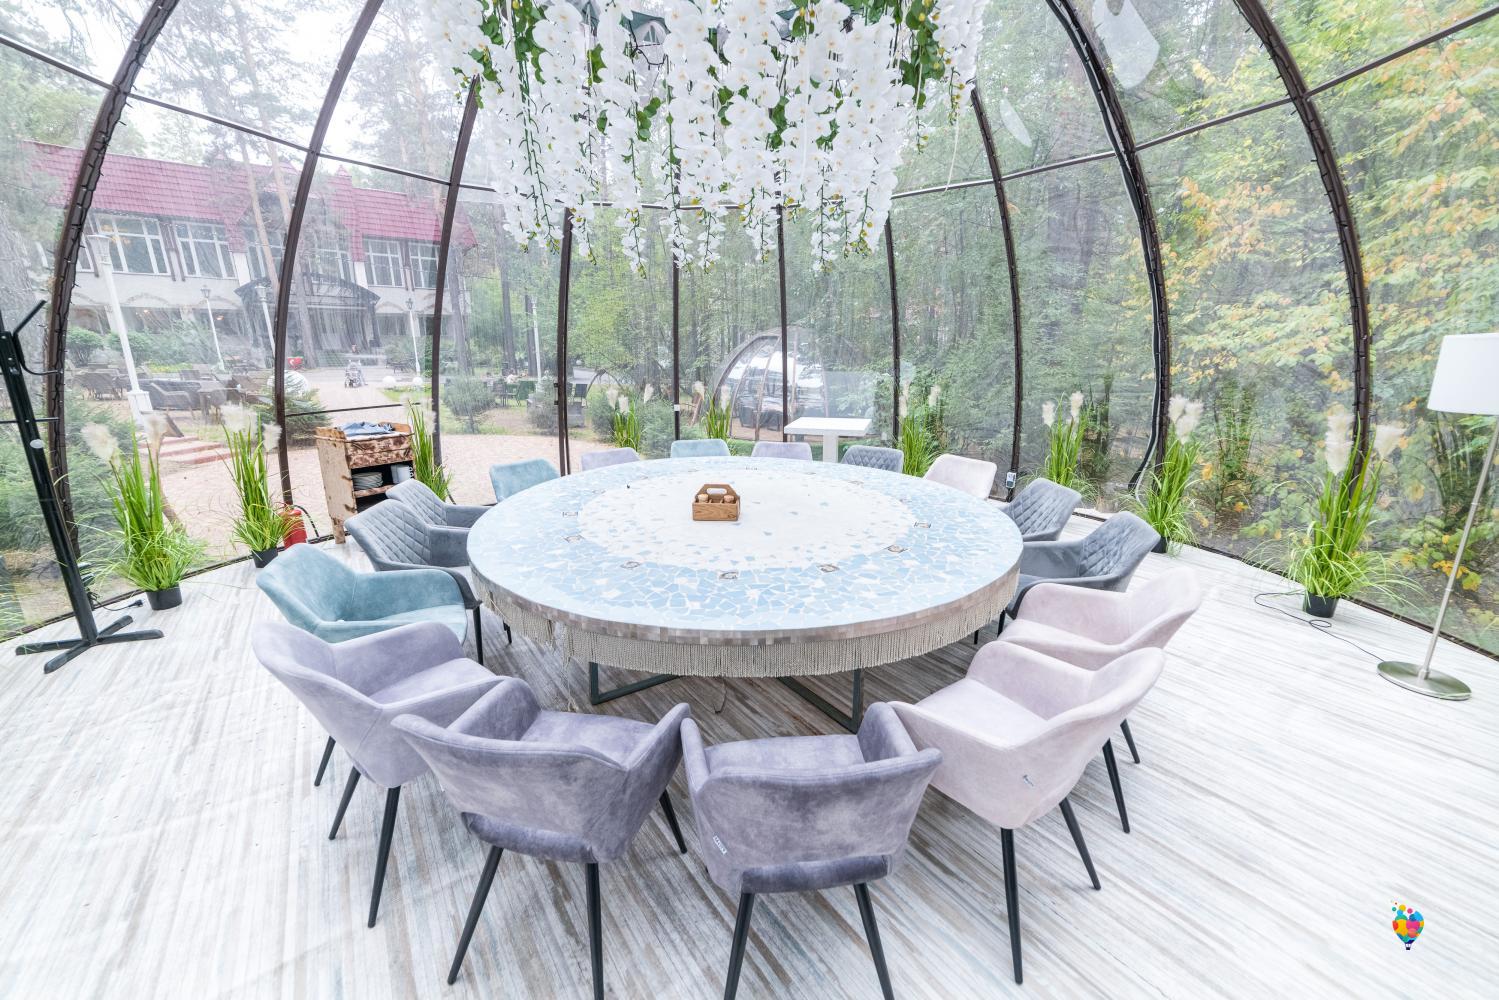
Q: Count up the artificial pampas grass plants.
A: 9